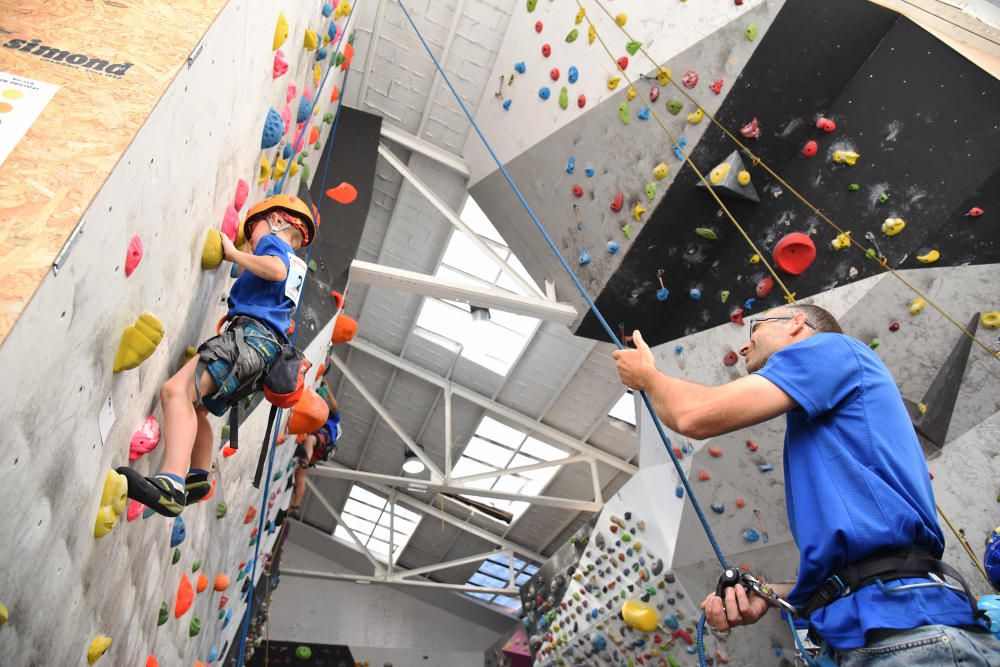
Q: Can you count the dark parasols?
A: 0